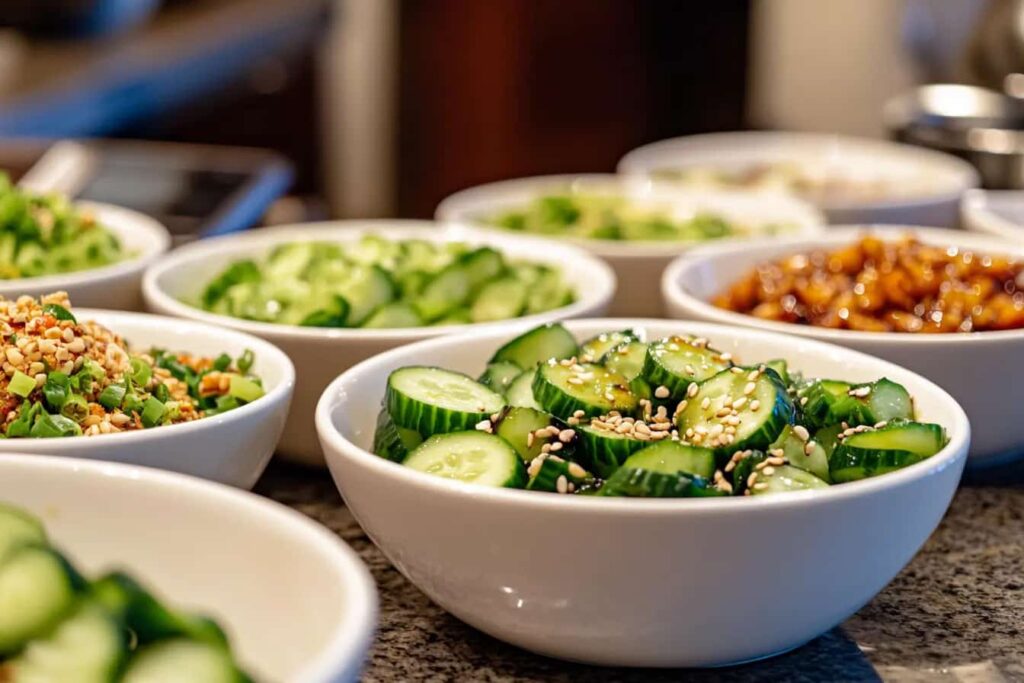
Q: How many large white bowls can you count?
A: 9